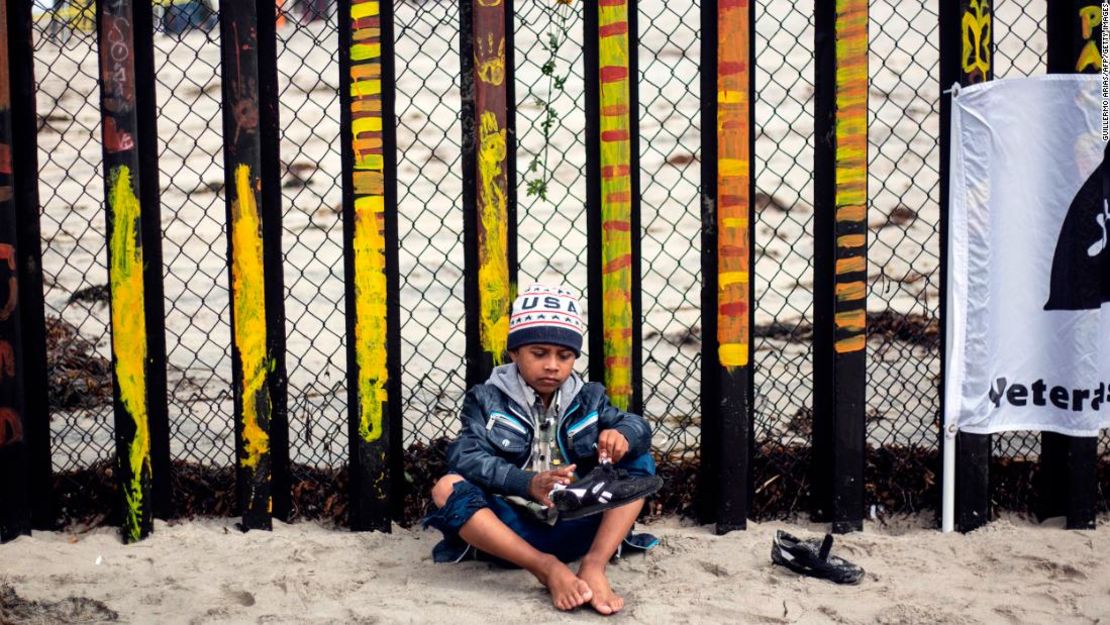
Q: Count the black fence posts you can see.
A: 10